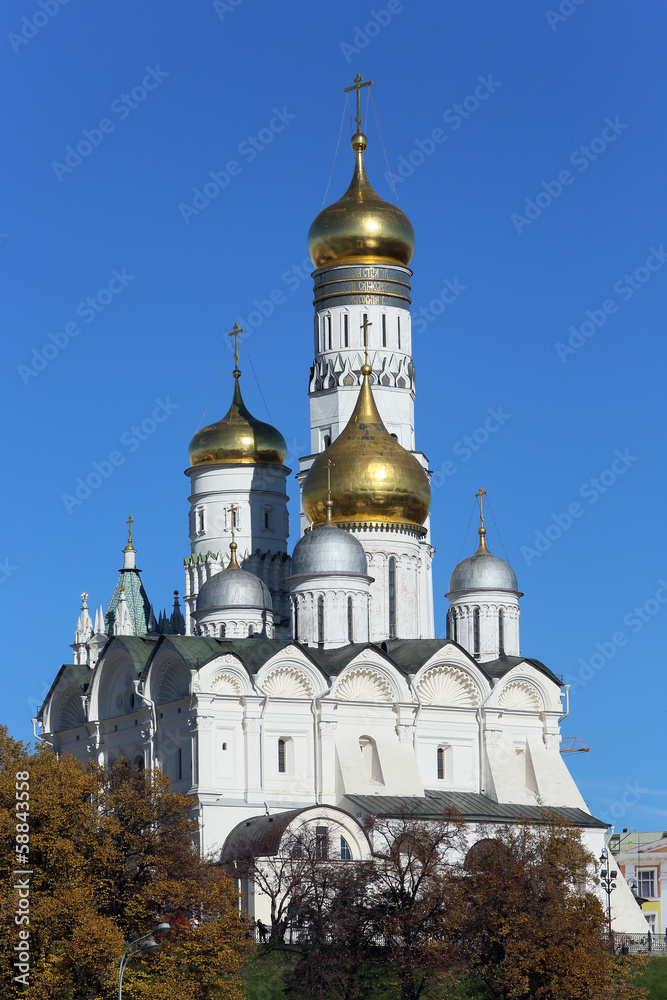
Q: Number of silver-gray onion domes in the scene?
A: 3